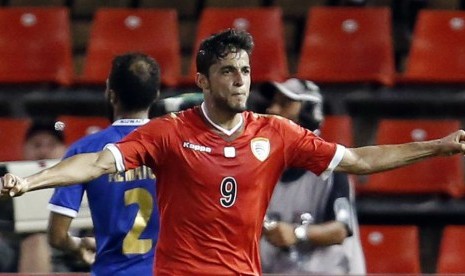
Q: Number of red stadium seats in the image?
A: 11